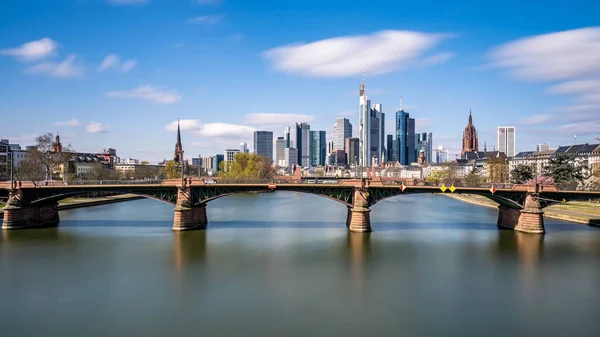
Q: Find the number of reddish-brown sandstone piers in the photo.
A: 4